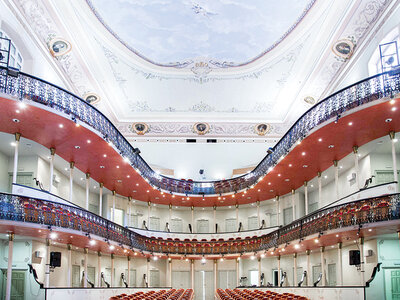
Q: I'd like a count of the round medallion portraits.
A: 7